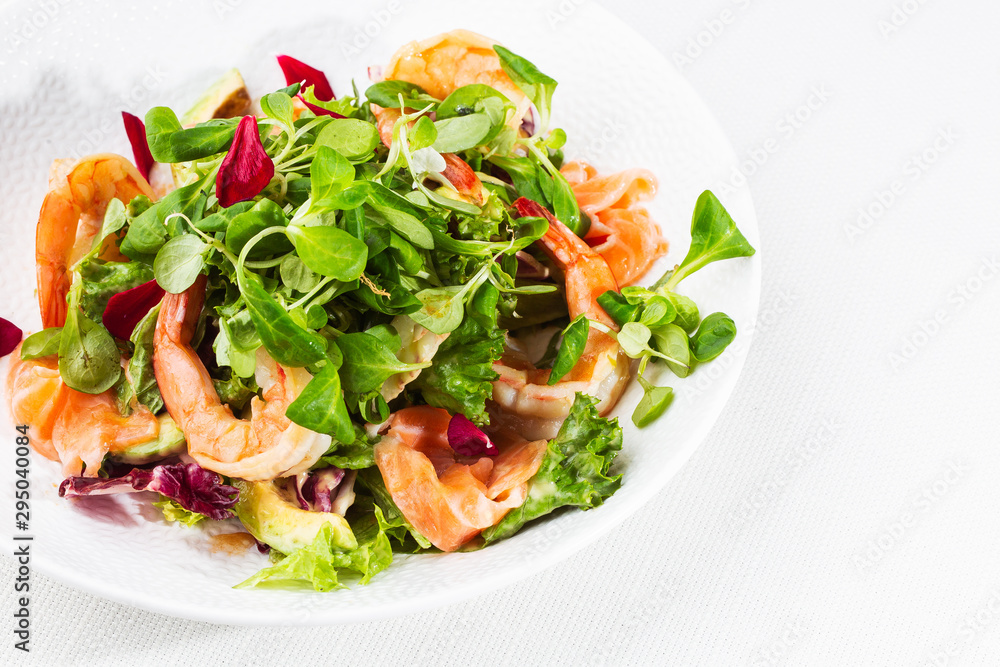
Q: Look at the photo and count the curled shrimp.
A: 4